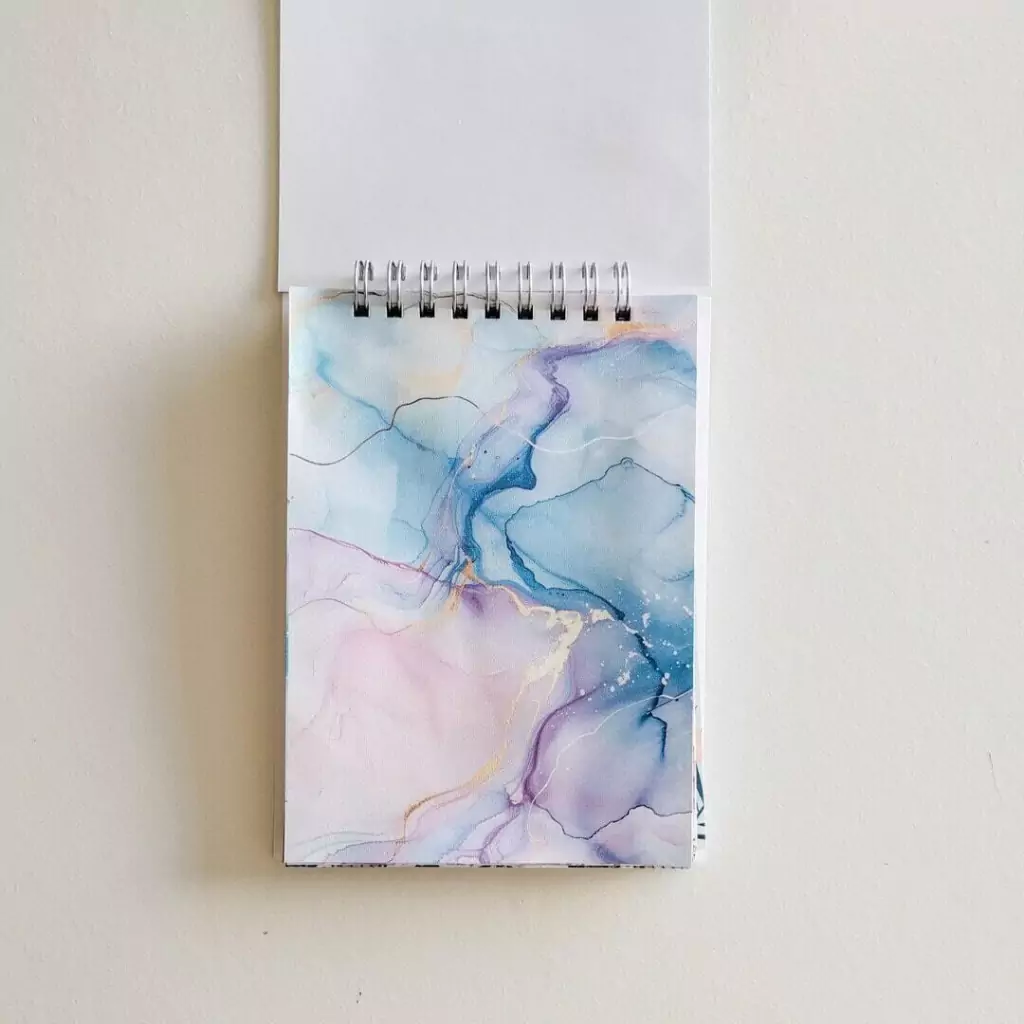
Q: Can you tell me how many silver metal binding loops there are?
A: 9